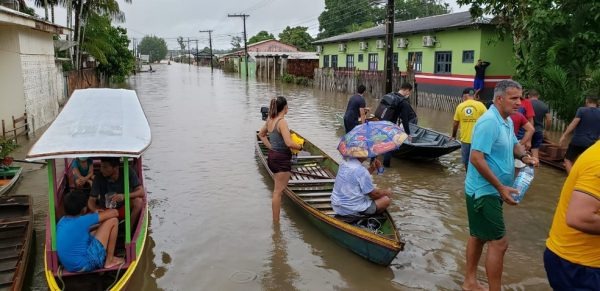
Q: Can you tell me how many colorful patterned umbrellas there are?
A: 1